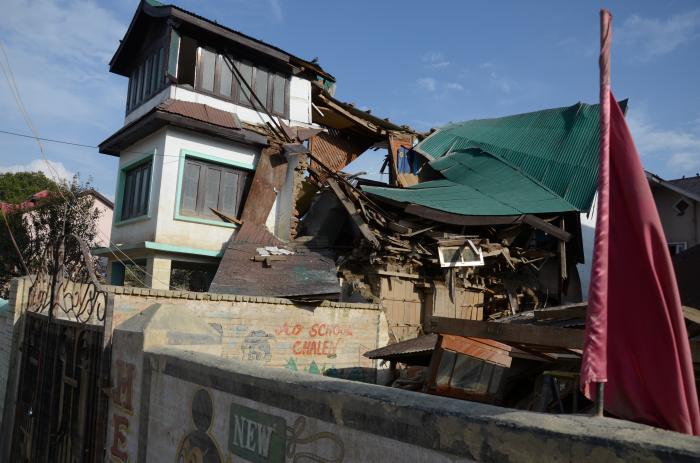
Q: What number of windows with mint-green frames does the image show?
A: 2